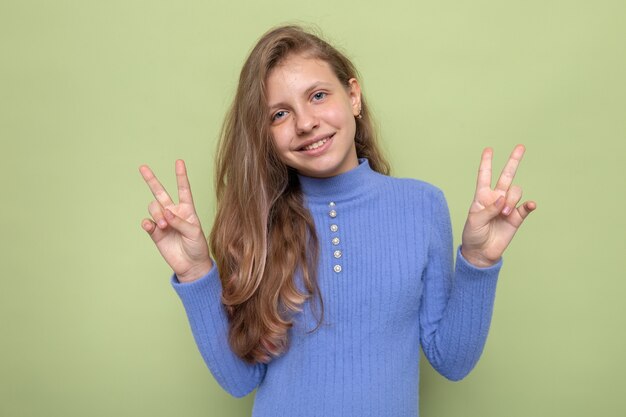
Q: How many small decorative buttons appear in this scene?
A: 6